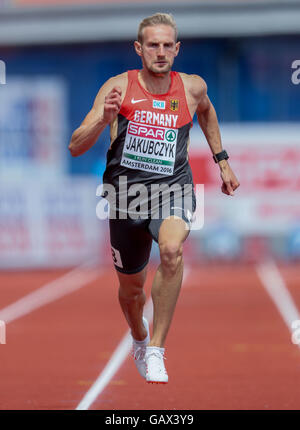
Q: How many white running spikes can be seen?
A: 2